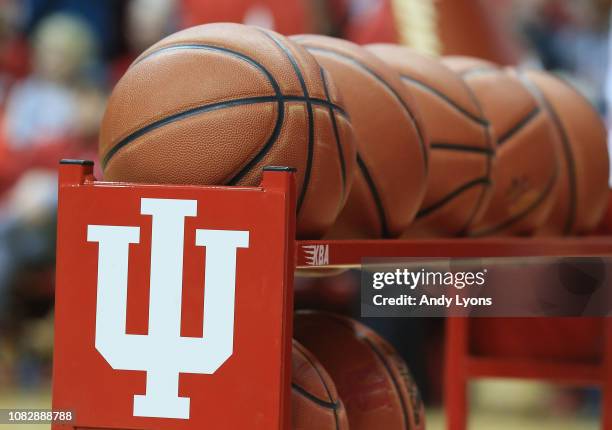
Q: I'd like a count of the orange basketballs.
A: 7